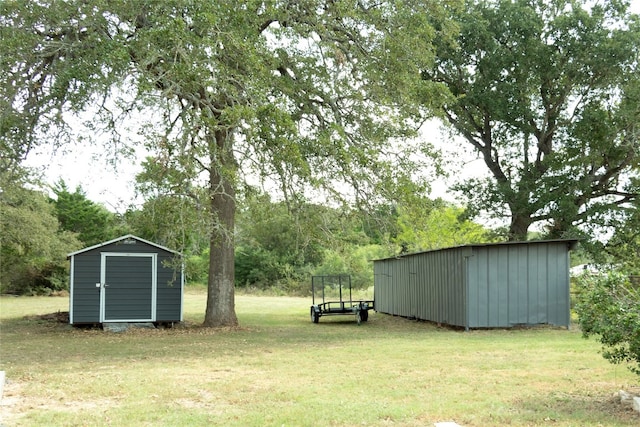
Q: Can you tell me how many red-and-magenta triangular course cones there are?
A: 0